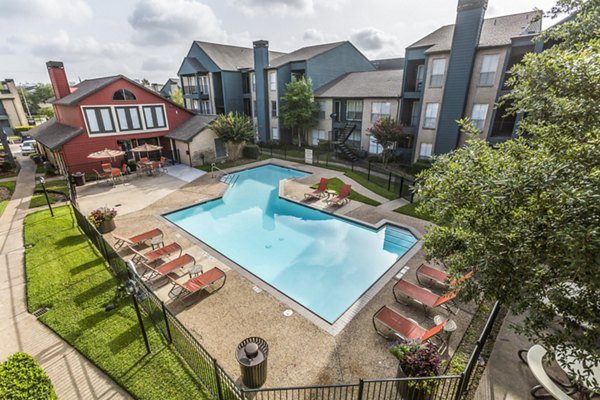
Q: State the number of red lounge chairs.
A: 9